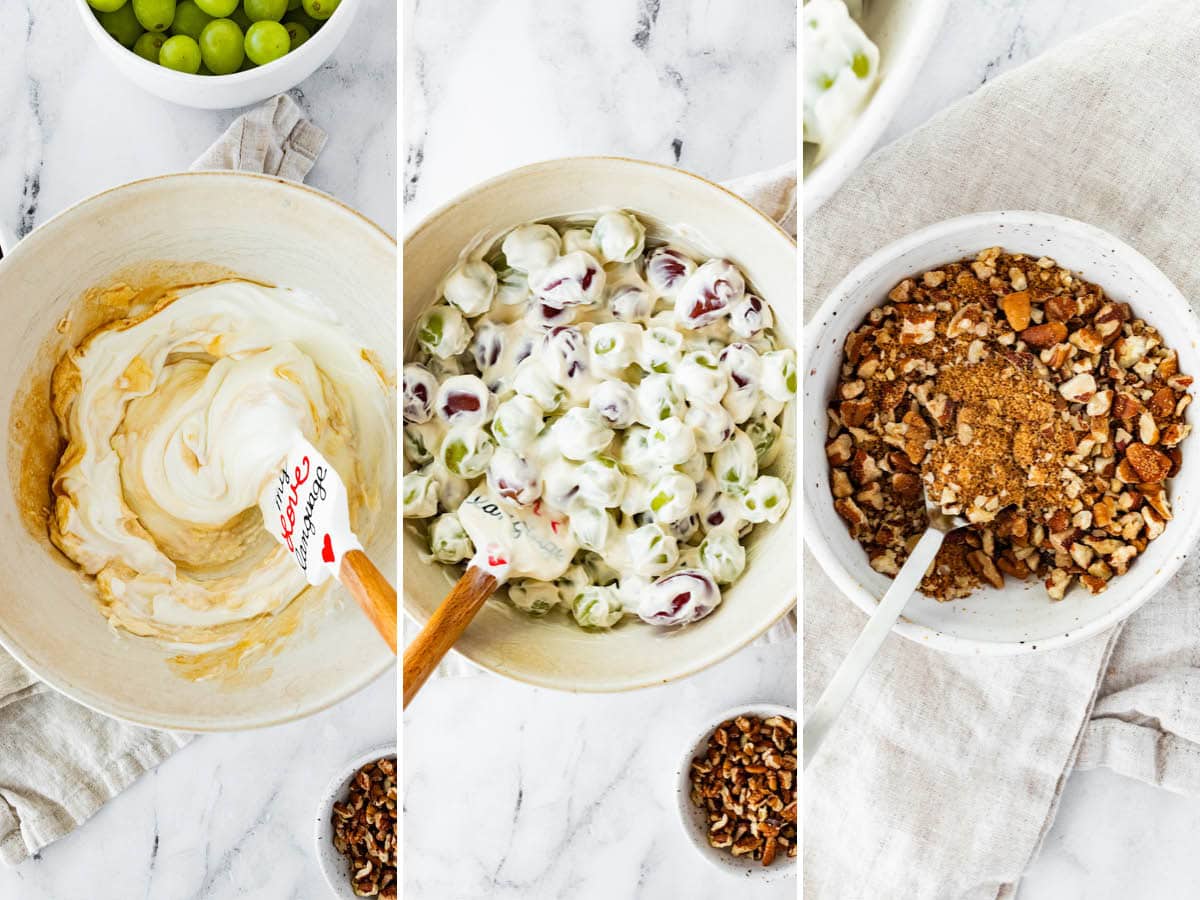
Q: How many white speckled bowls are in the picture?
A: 3